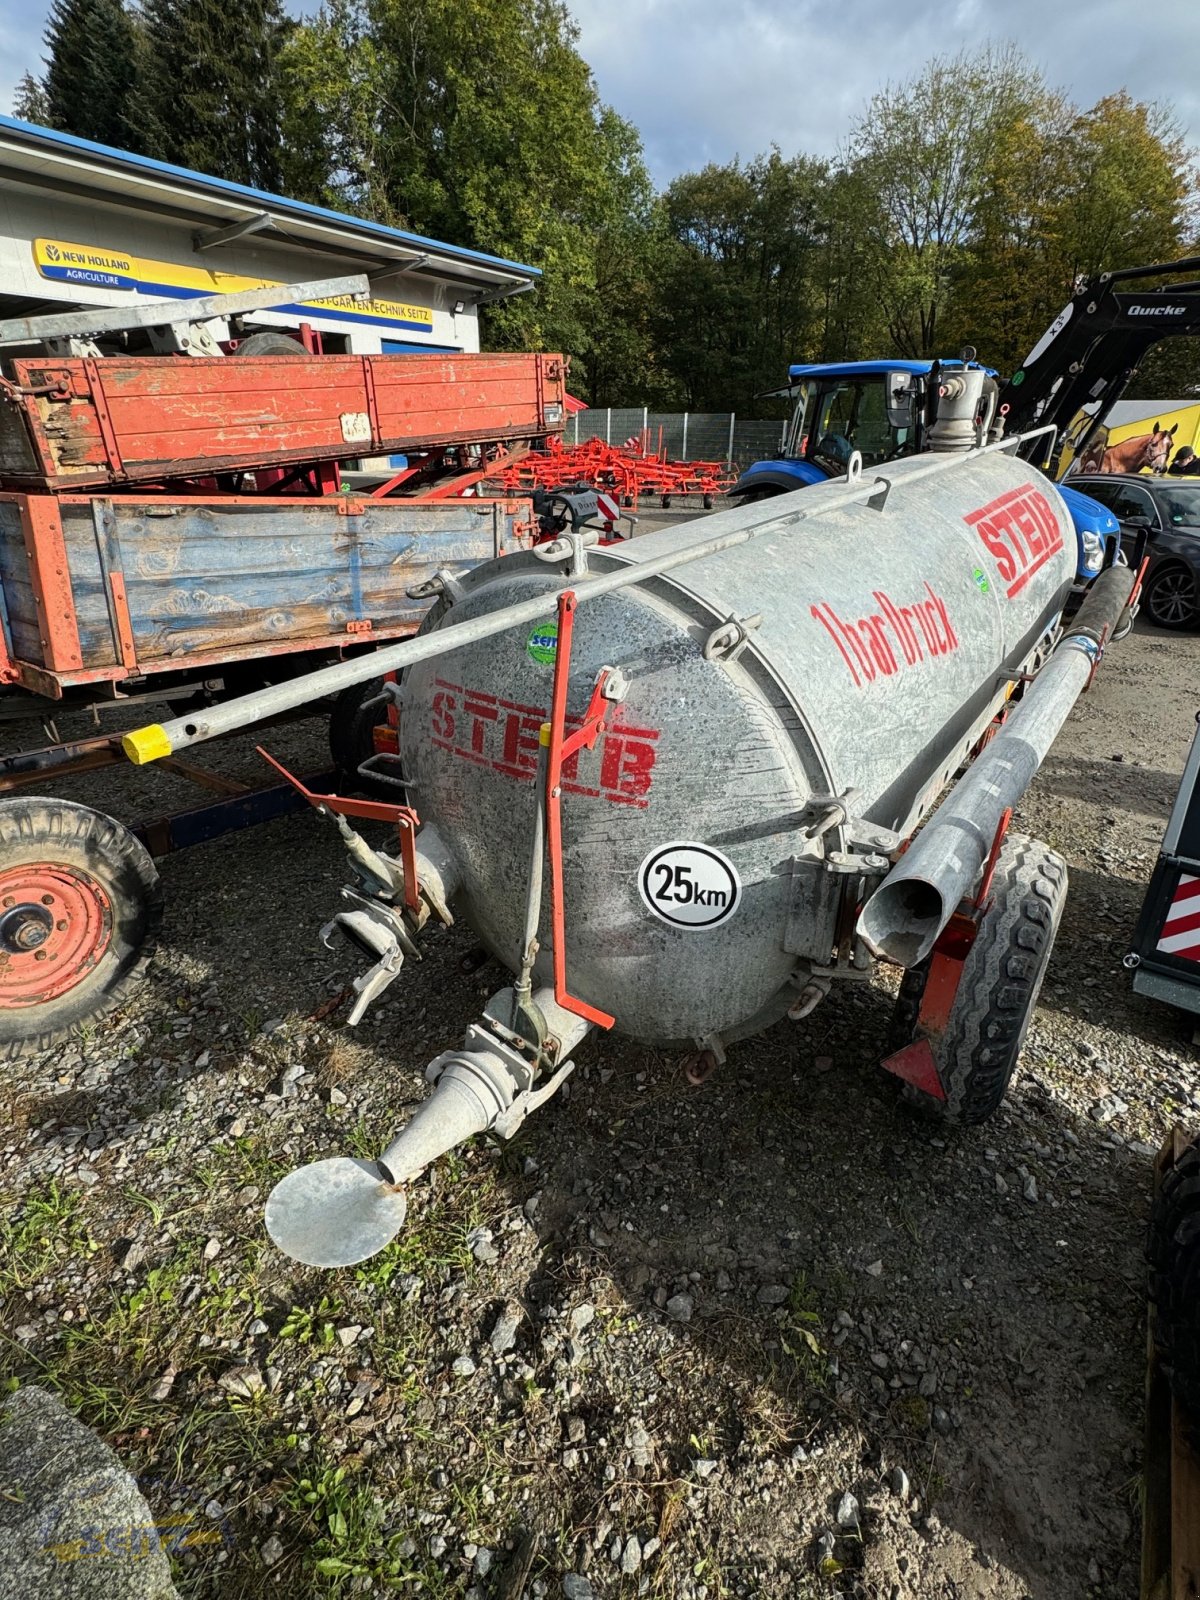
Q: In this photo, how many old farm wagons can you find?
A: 2